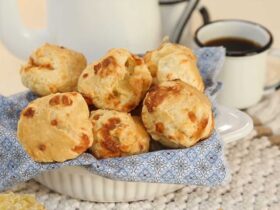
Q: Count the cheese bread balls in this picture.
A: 6